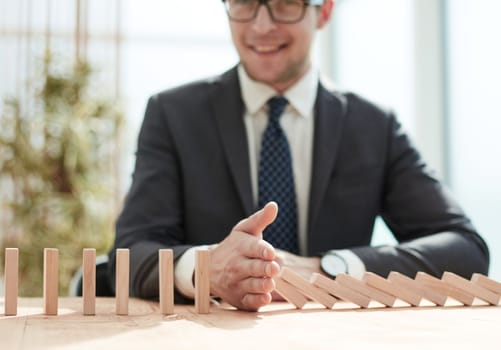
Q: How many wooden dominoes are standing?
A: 6